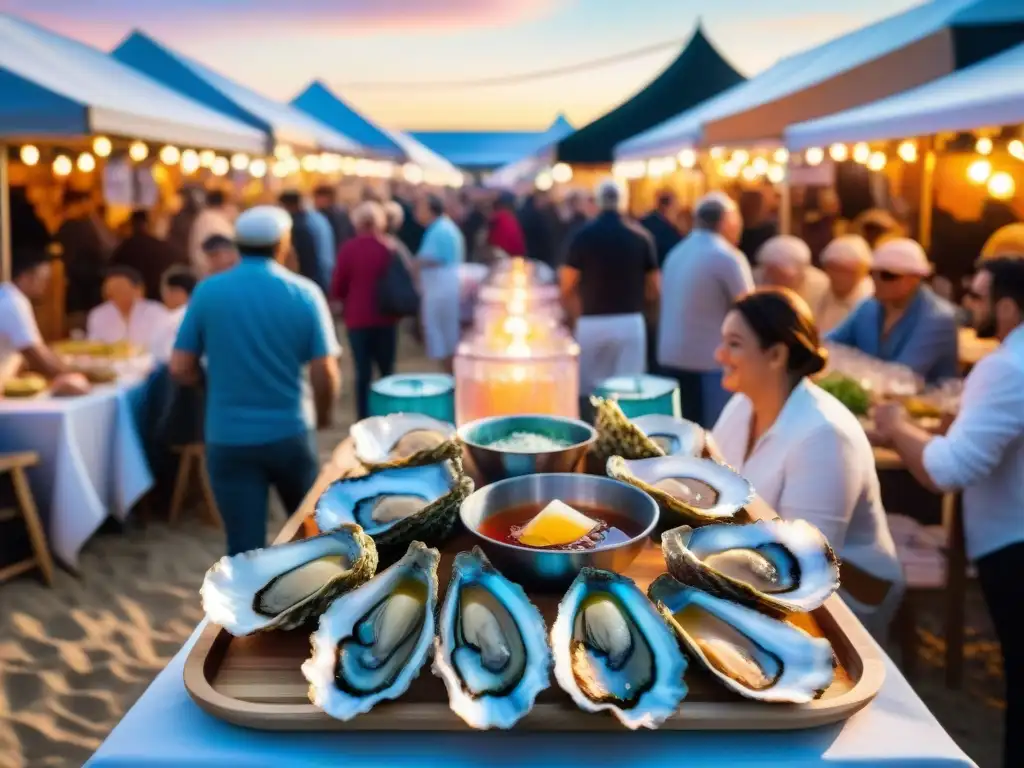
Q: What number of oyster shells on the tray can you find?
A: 10